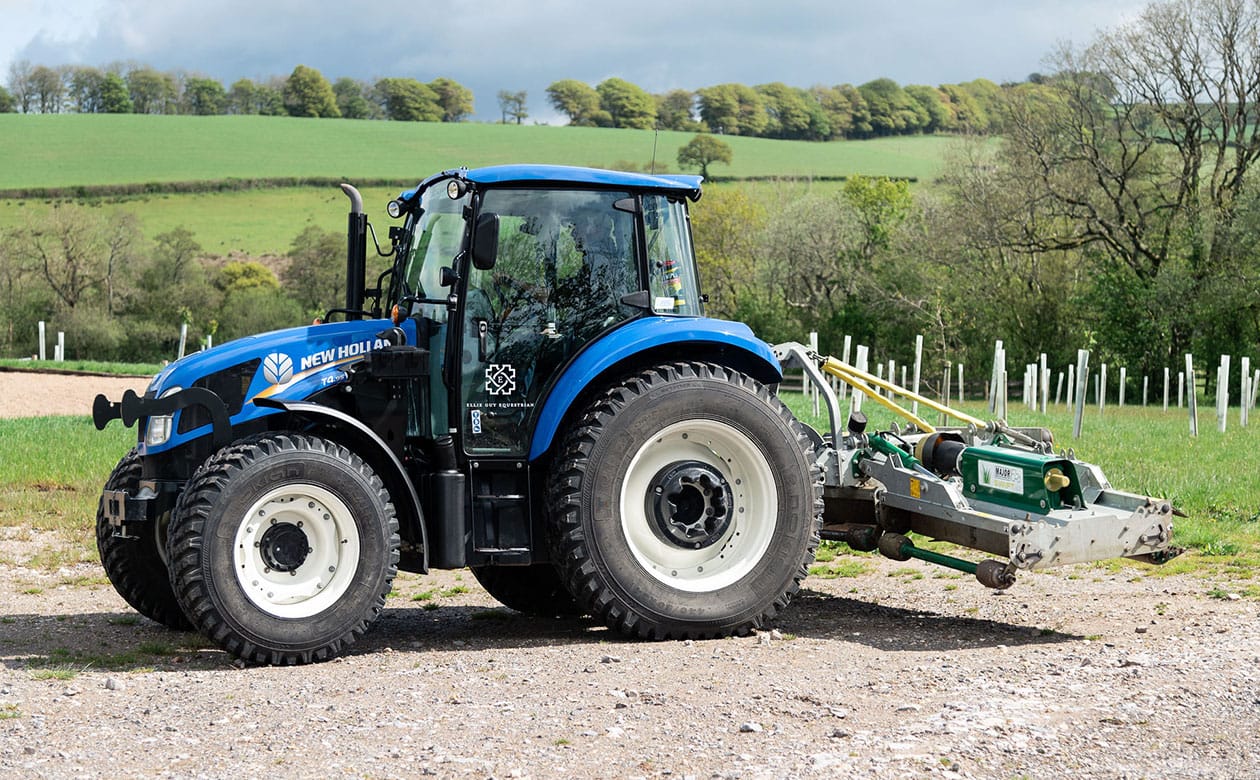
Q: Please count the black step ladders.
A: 1